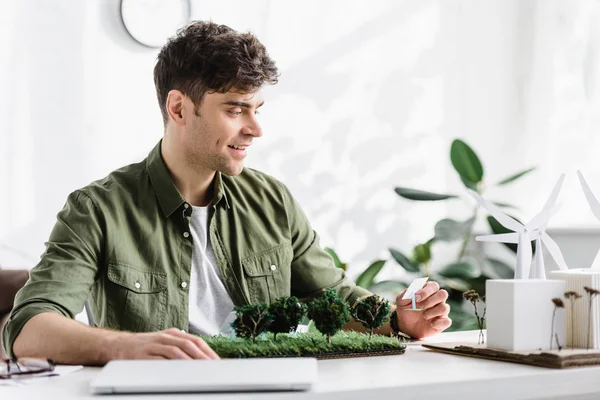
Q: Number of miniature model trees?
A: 4